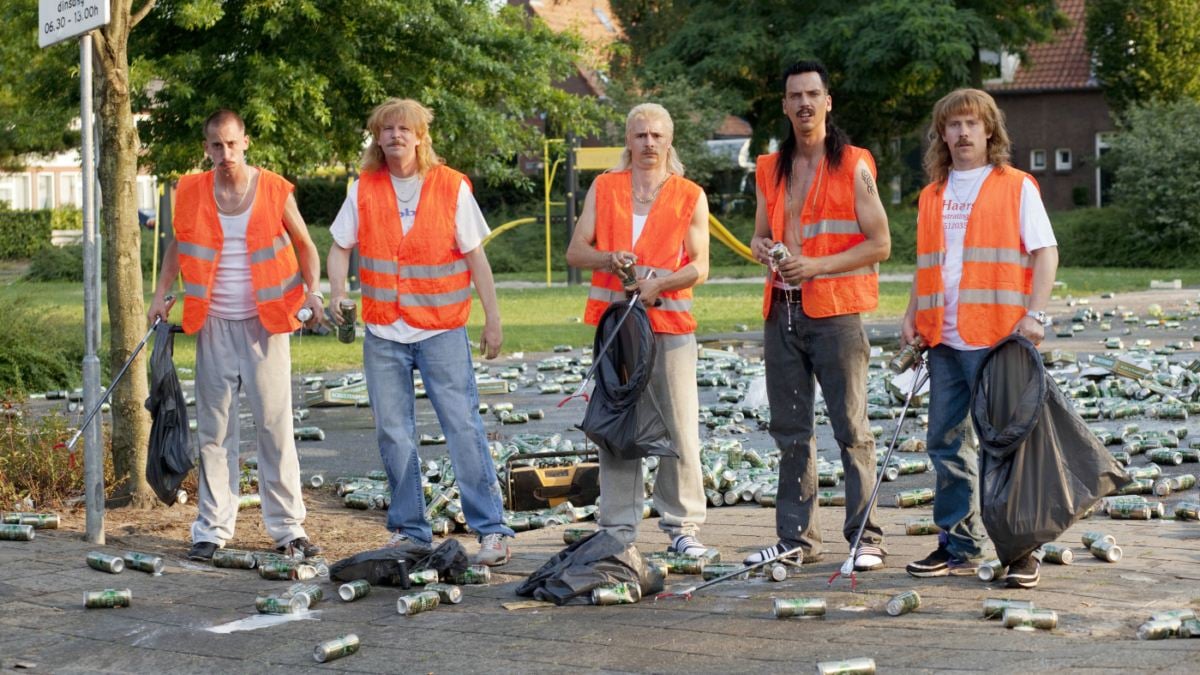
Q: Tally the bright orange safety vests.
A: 5